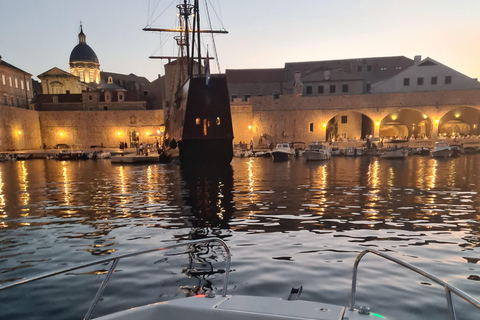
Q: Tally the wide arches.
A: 3